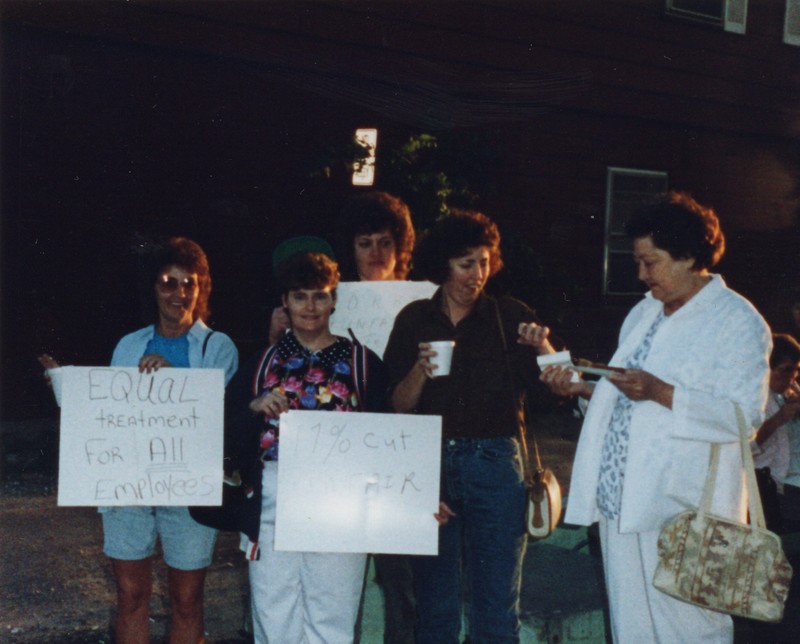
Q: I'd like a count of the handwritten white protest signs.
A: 3